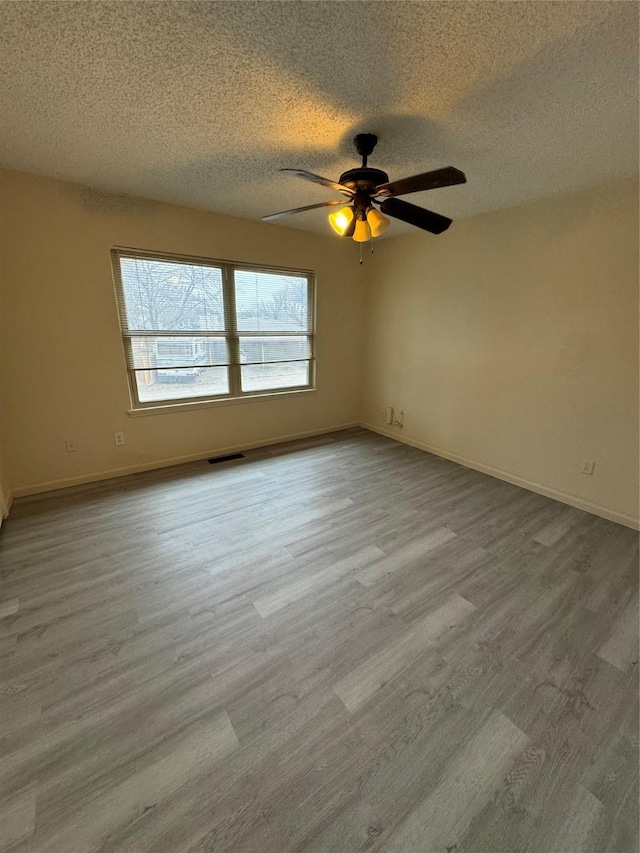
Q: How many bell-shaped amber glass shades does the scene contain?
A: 3